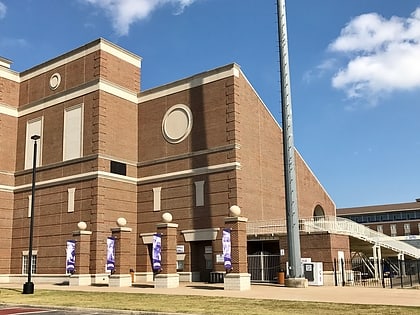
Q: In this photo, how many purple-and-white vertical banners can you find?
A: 4